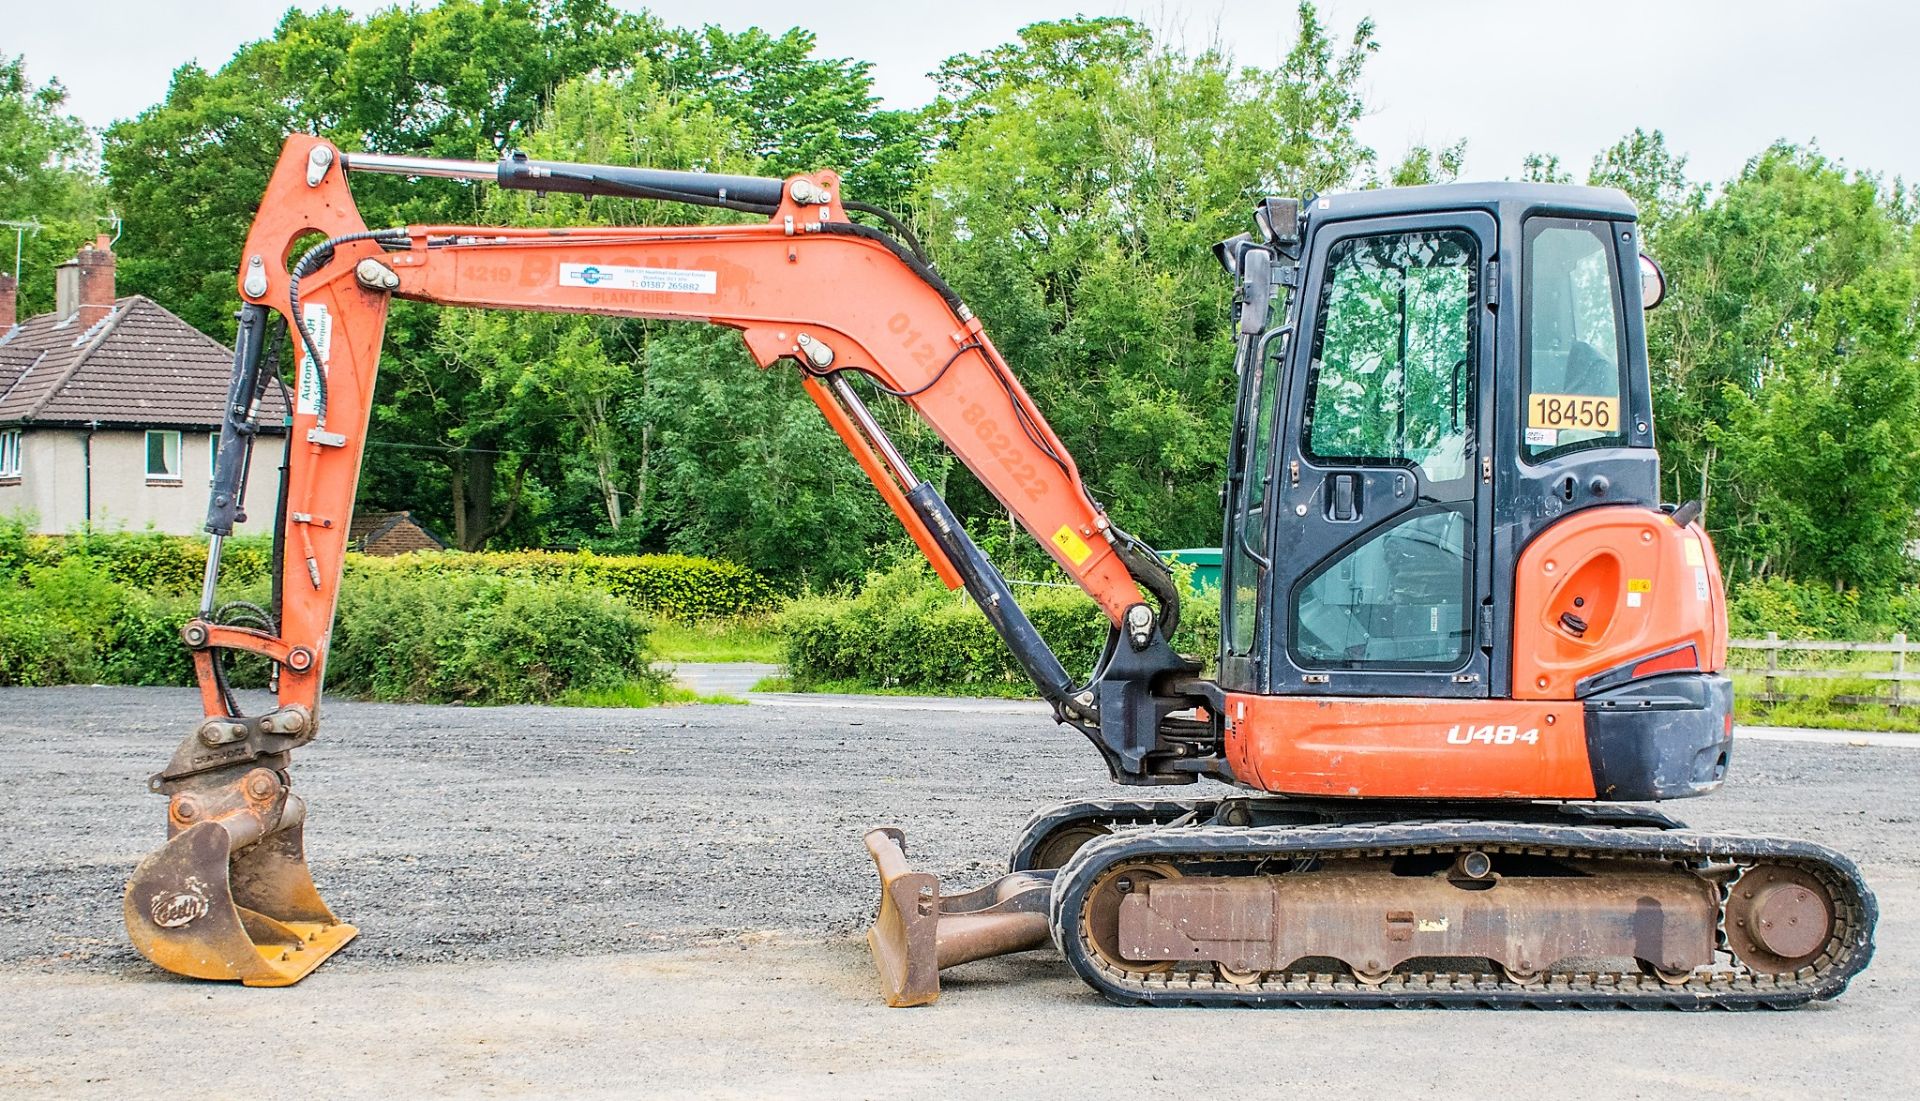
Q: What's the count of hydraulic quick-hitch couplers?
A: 1